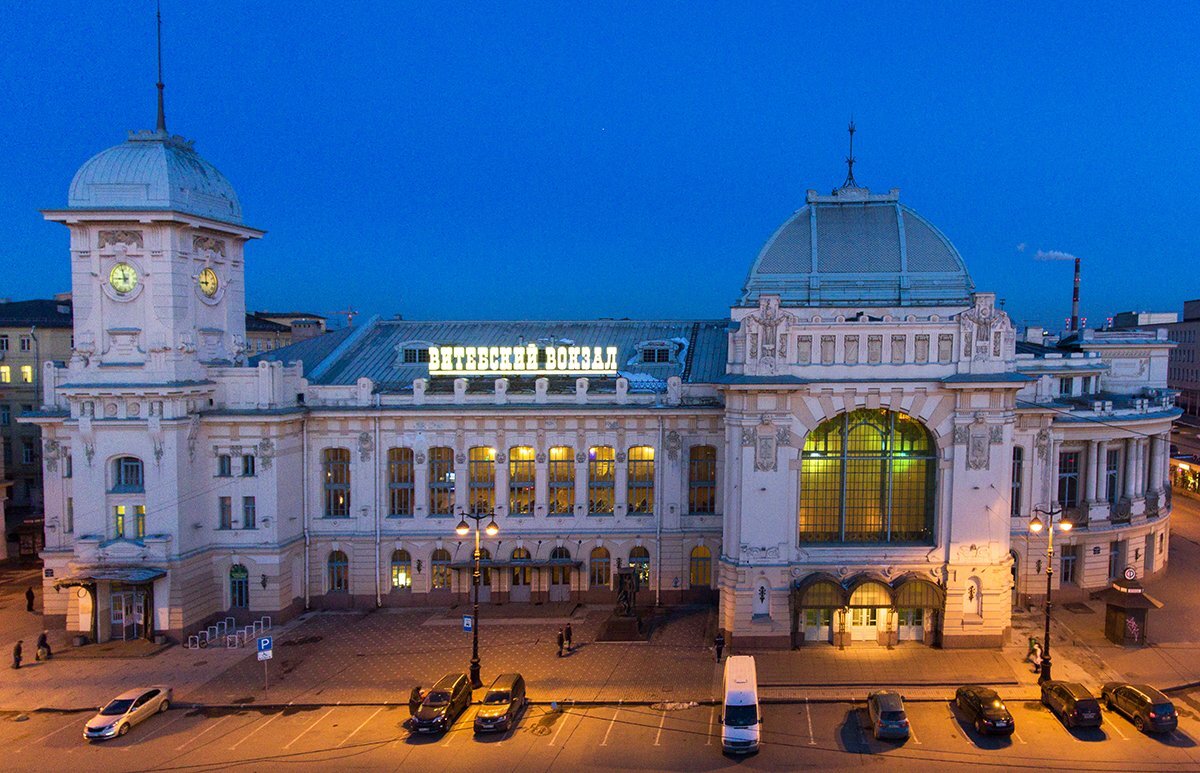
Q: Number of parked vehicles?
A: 8